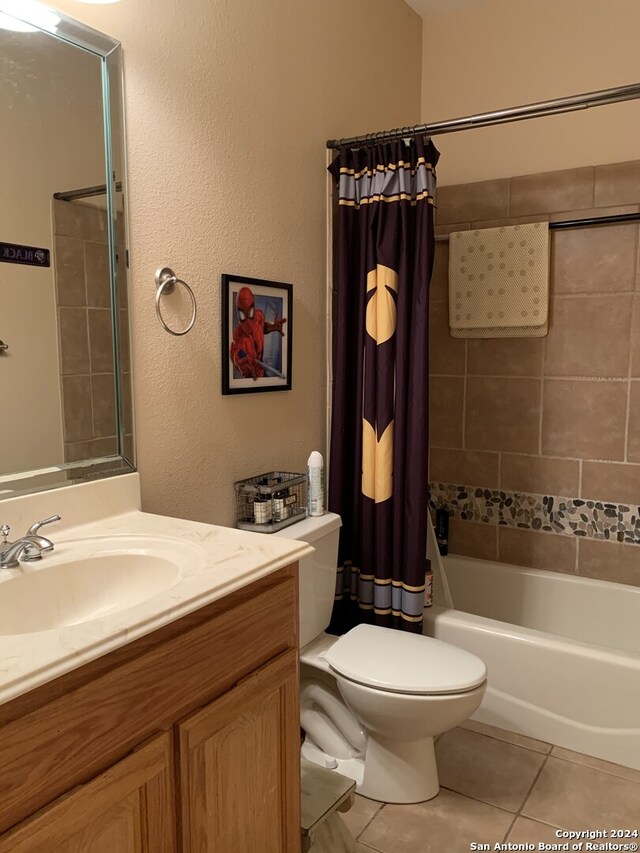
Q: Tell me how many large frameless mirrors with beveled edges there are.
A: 1